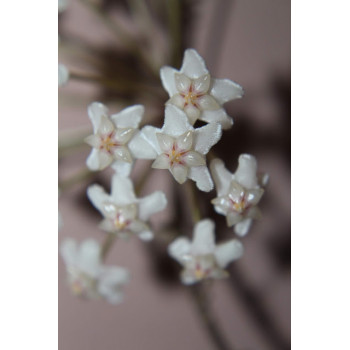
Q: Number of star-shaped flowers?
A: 7